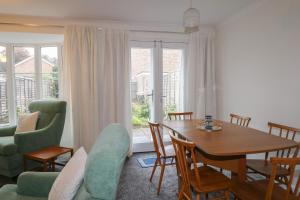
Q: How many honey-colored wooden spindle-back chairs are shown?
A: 6